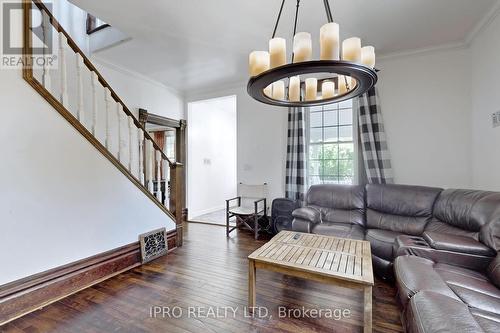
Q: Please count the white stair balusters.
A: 11